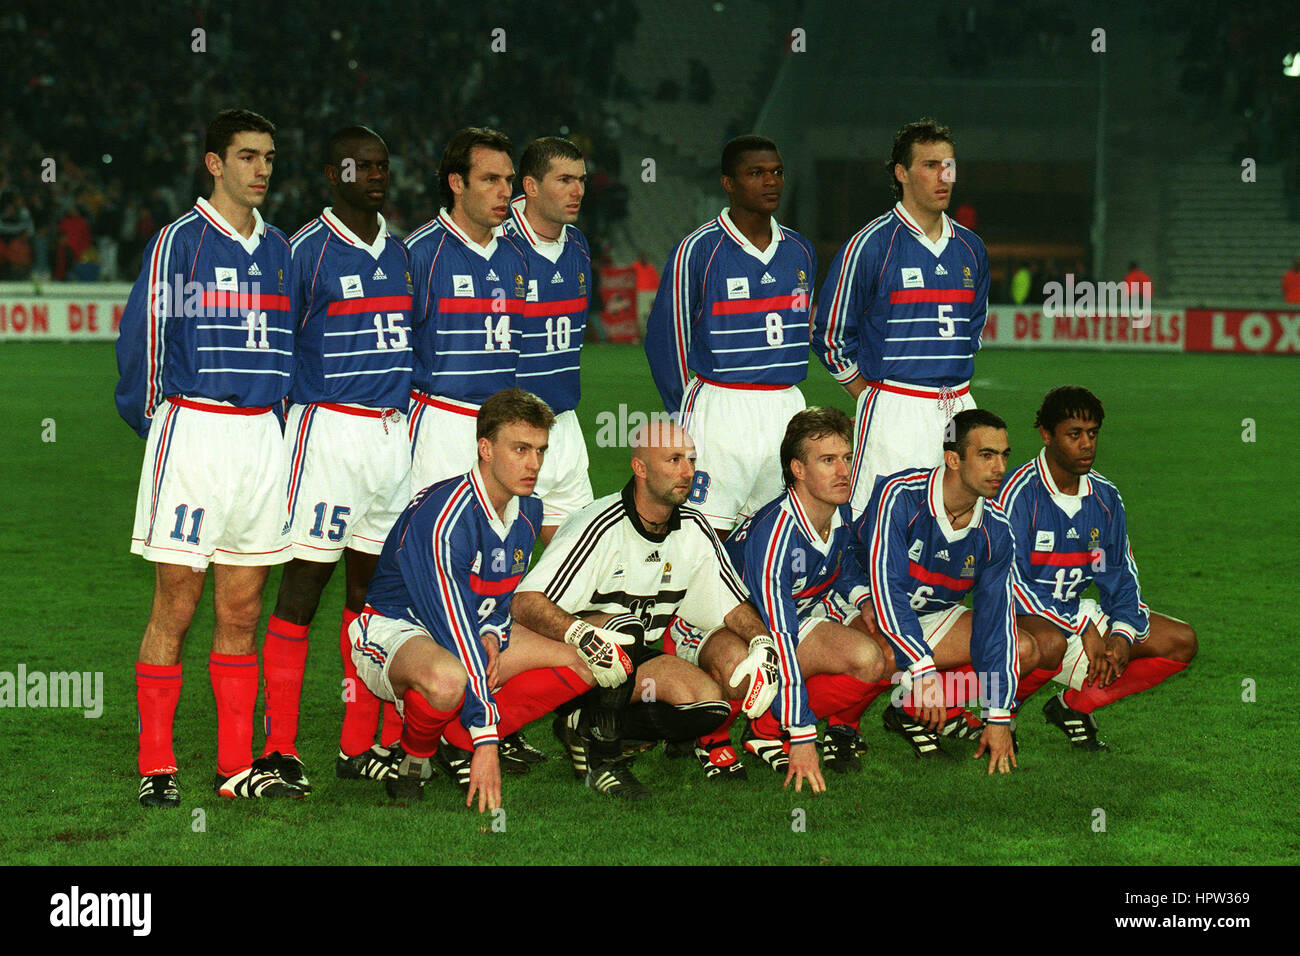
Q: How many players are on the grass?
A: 11